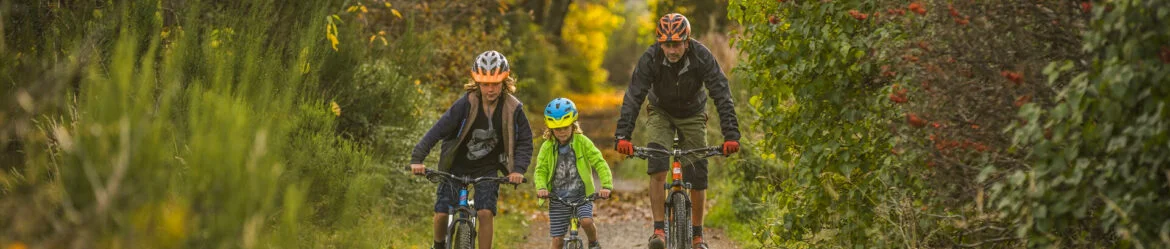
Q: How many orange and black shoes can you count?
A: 2